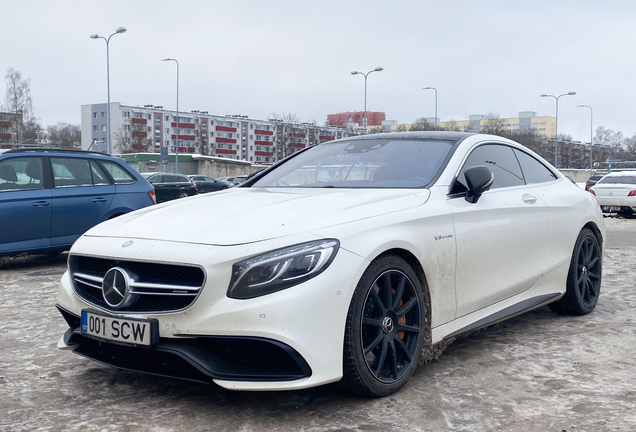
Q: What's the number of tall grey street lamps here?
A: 6